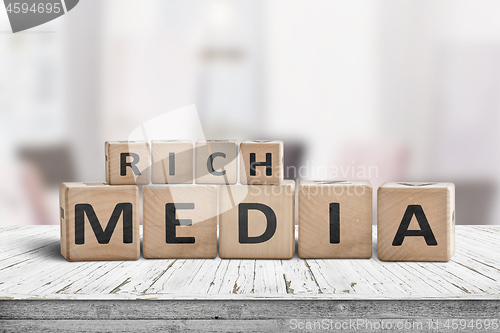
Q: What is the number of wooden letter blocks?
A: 9